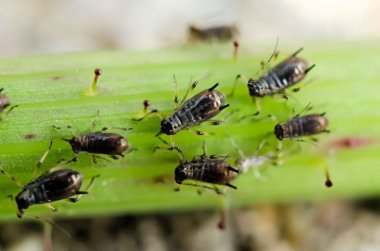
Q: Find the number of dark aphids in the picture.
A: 8